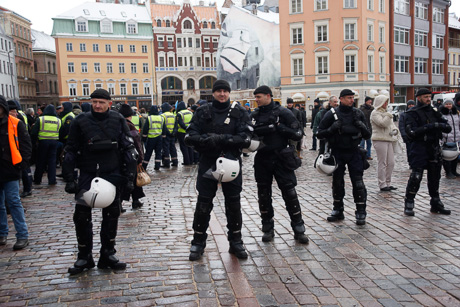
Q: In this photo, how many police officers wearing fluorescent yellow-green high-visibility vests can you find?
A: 7